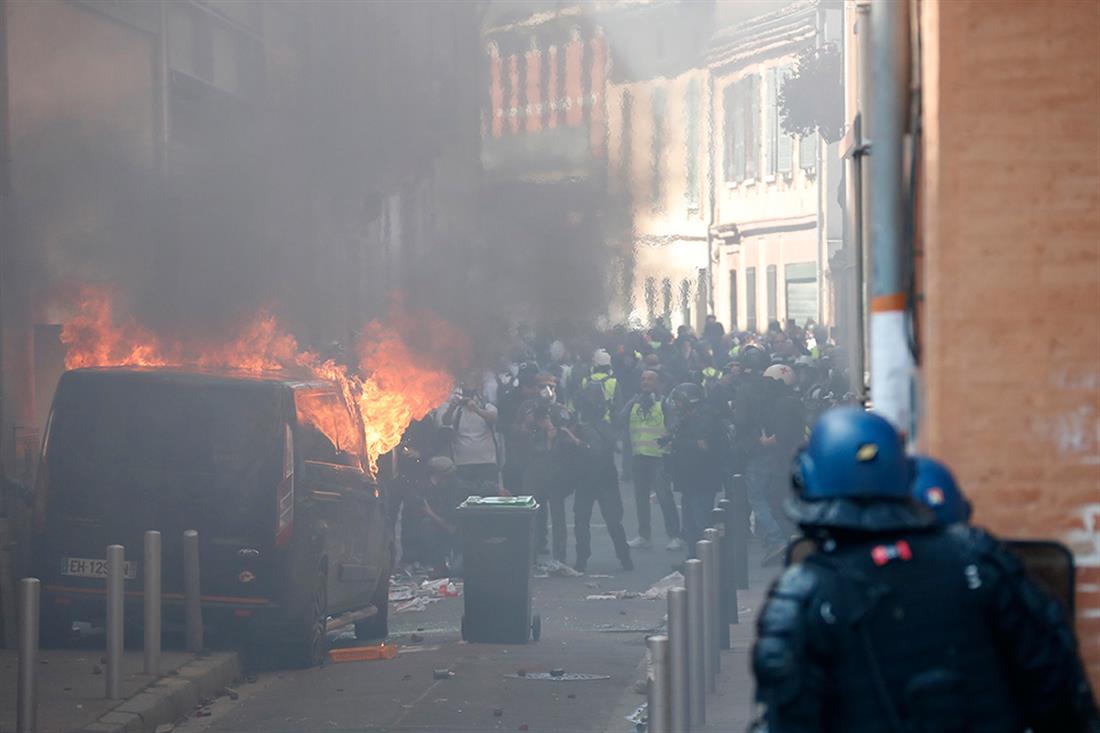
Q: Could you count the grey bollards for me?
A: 12